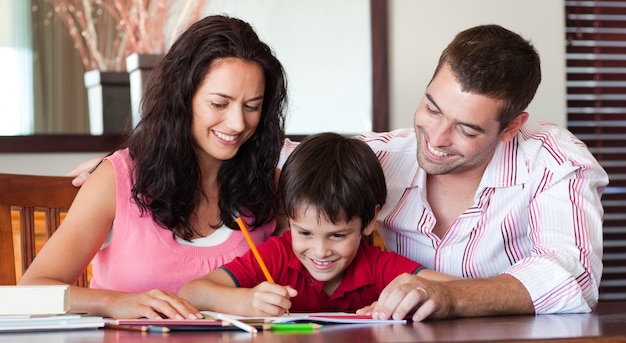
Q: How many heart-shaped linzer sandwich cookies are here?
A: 0